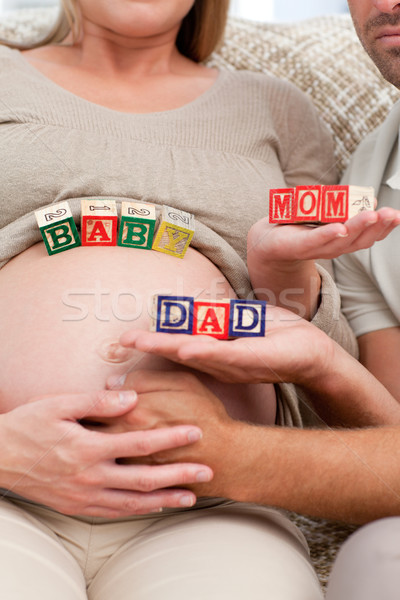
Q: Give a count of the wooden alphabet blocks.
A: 10